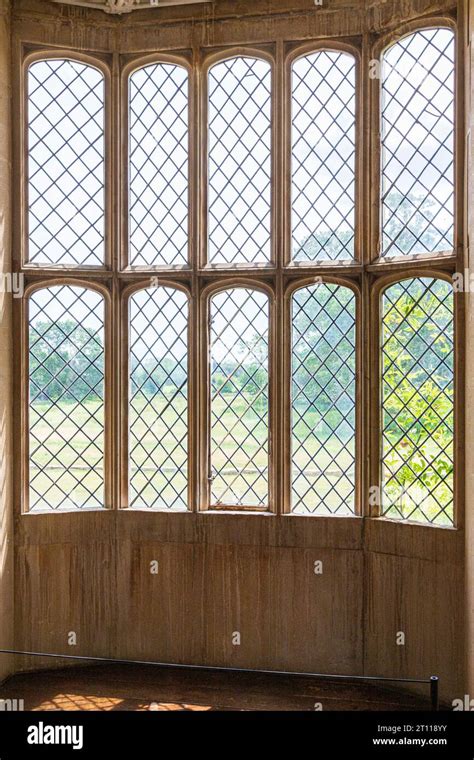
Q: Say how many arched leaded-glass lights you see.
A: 10